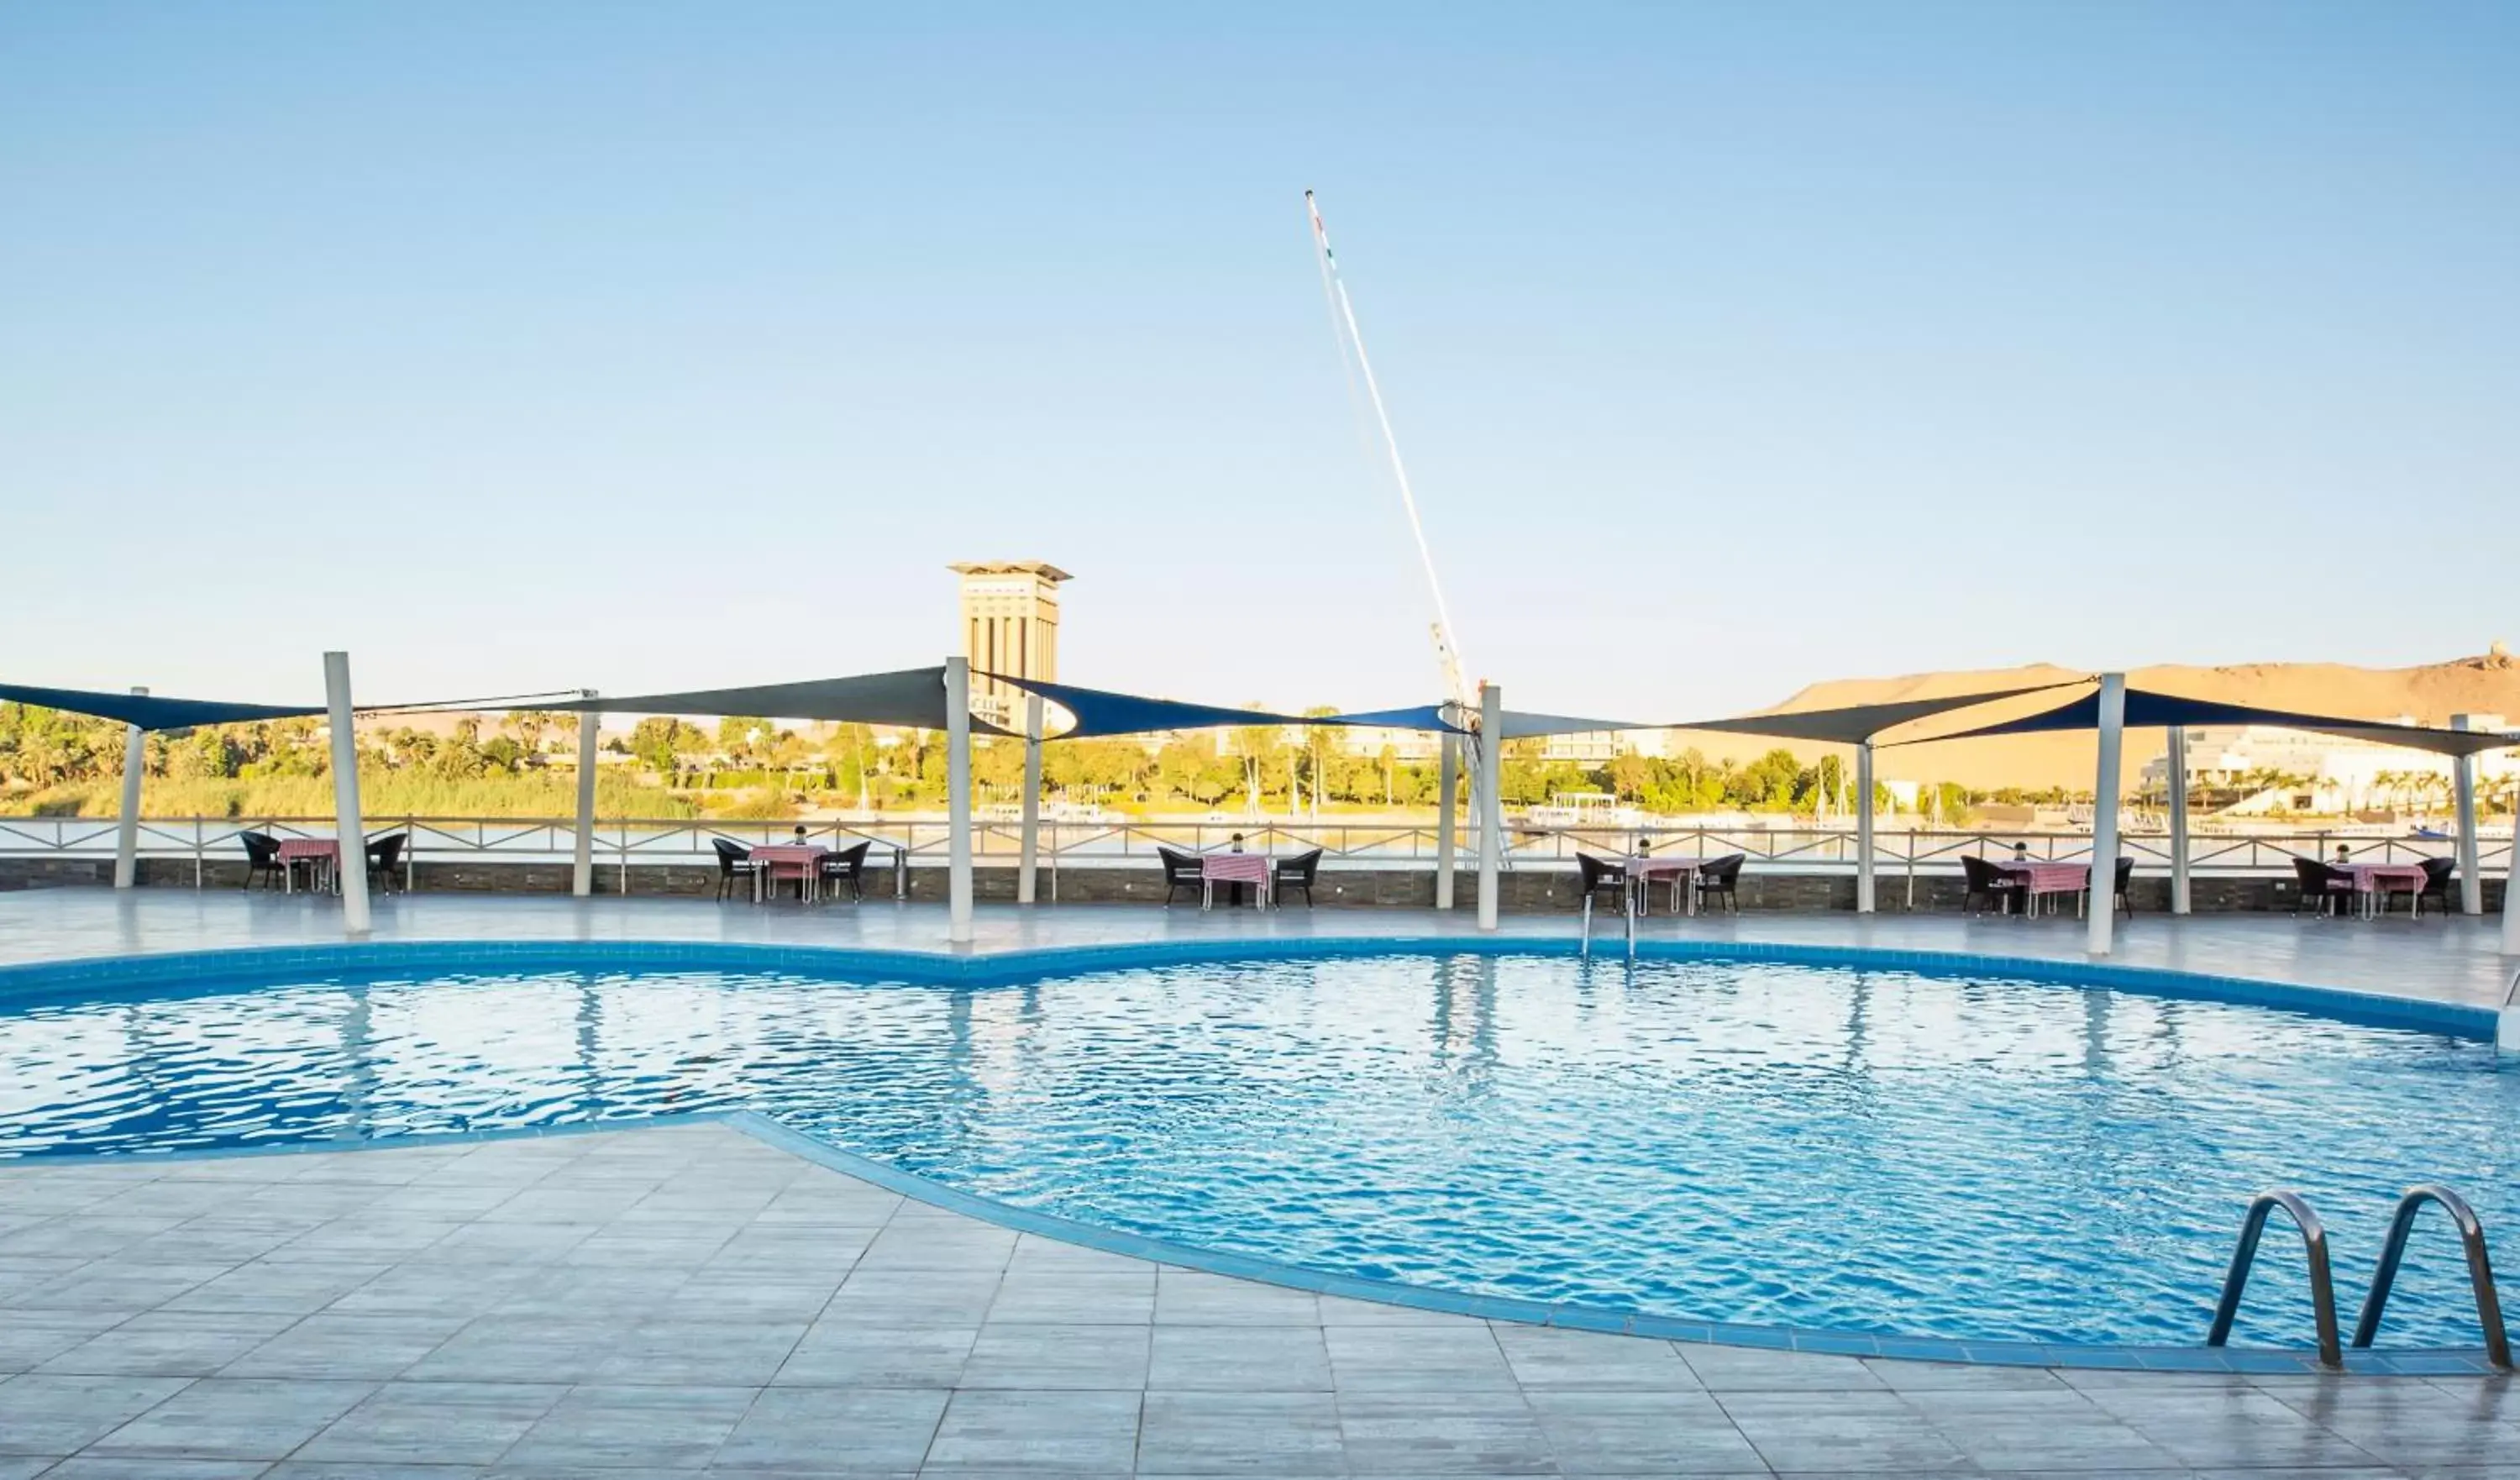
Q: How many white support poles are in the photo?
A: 12